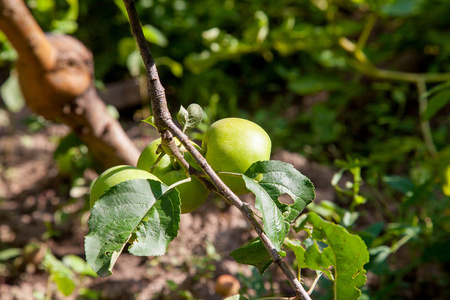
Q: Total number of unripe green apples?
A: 3